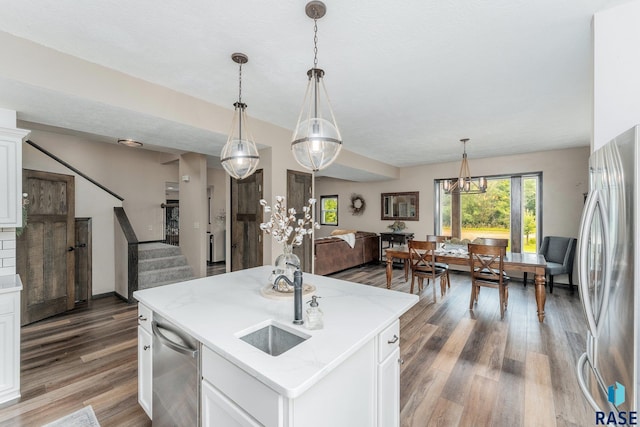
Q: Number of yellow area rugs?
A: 0